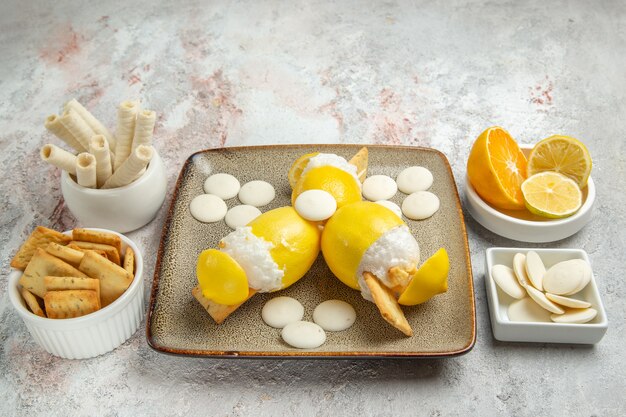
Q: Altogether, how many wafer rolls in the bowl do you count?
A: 9